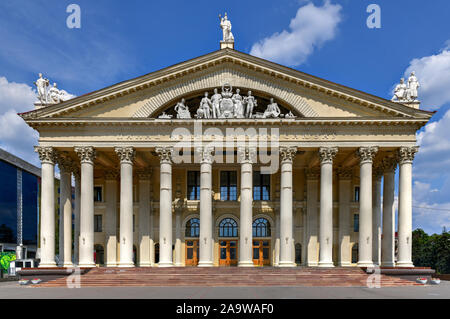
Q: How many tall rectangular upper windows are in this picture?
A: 3